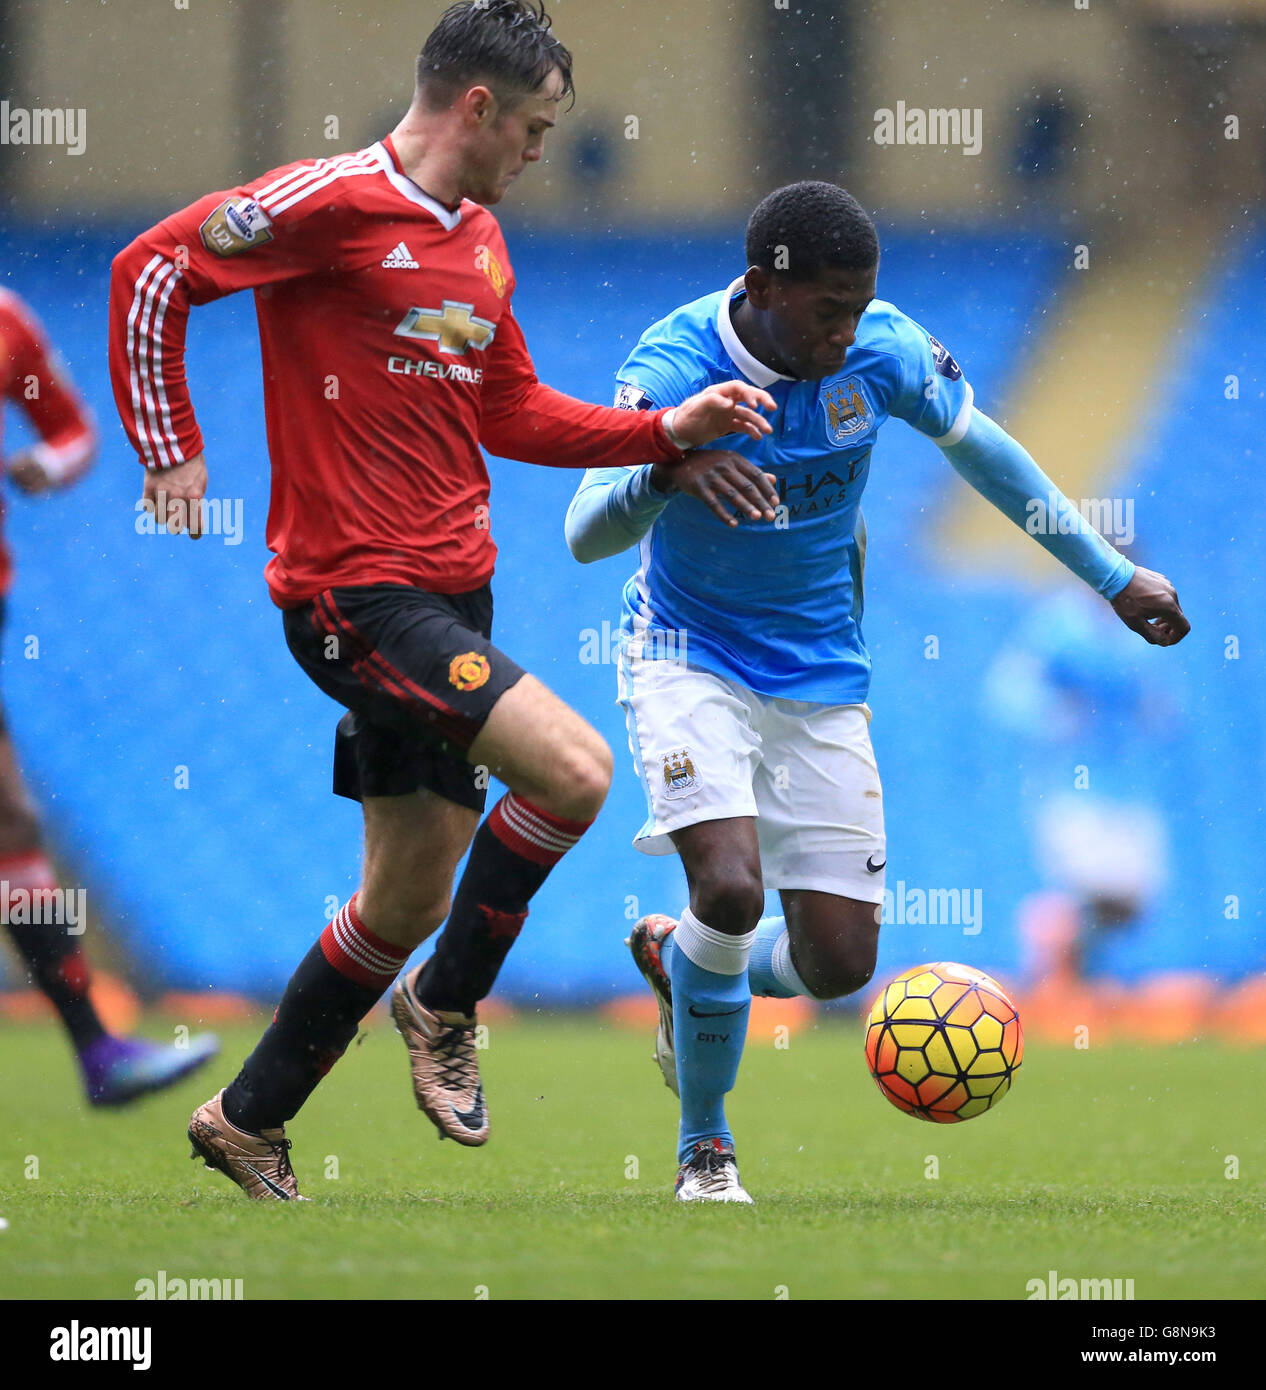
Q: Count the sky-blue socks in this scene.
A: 2